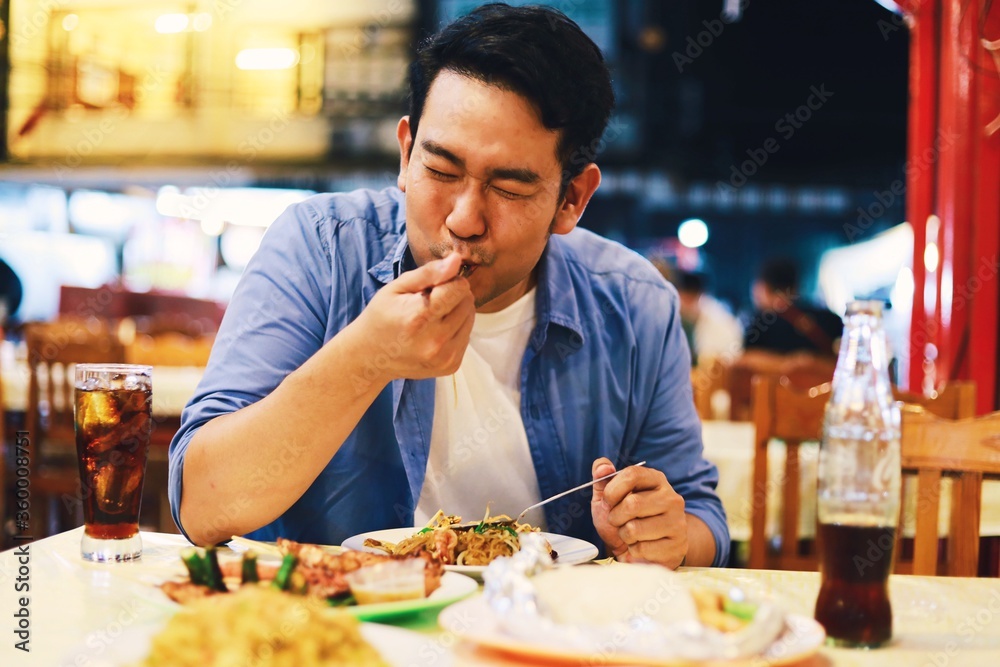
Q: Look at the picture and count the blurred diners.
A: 2